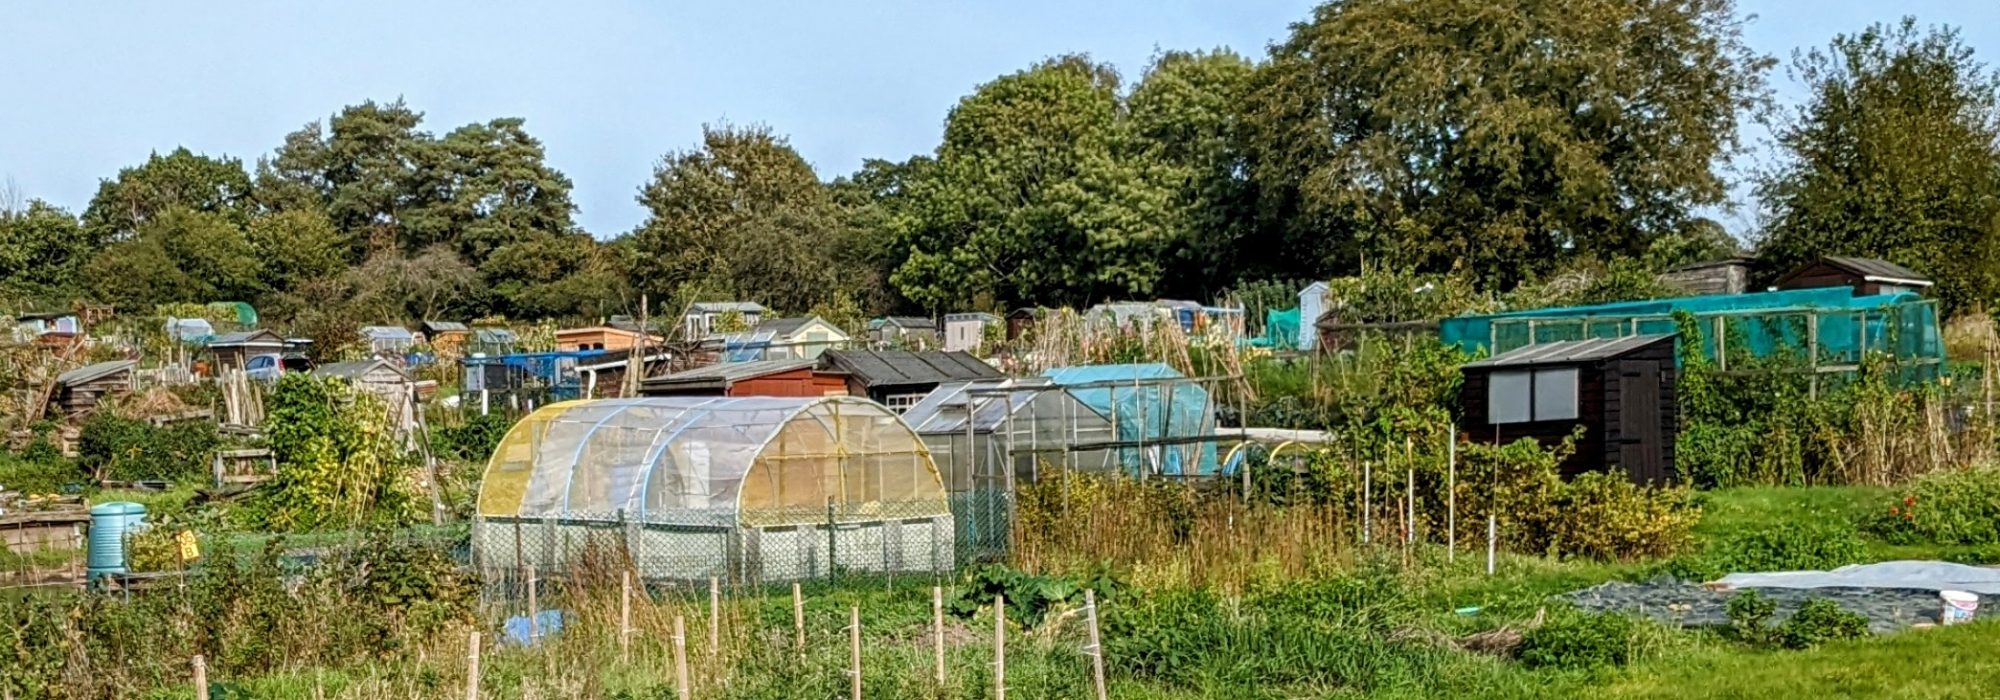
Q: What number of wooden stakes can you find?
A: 11